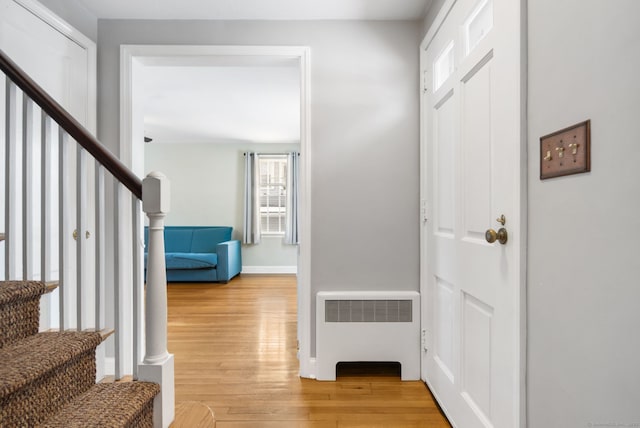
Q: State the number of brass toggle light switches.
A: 3